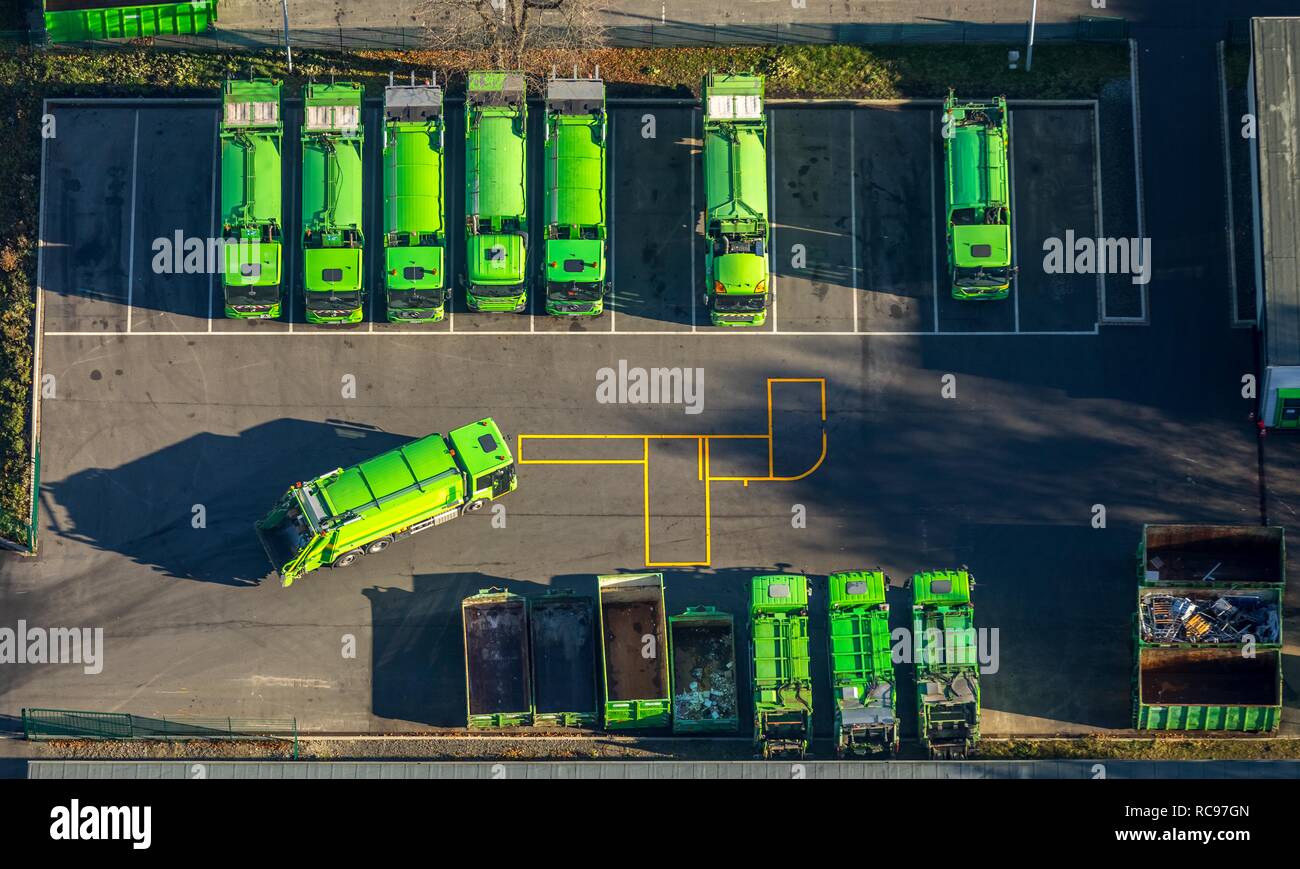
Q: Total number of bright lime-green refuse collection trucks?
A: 11